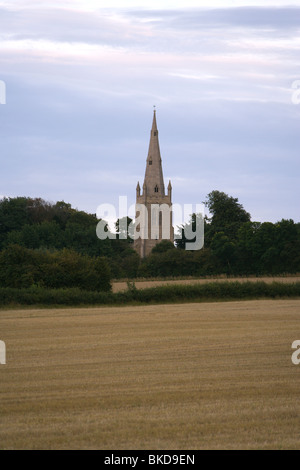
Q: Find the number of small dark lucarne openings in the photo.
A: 3